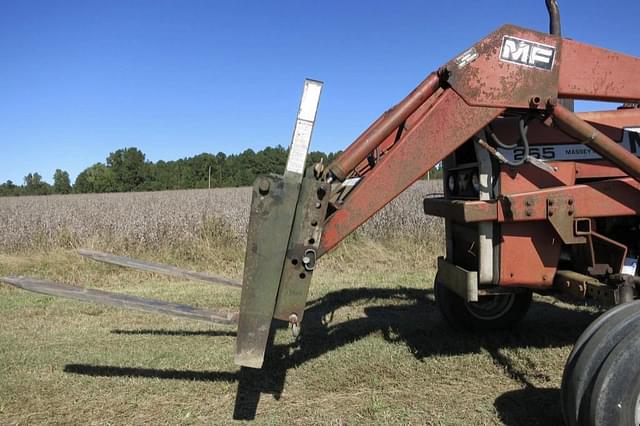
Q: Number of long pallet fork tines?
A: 2